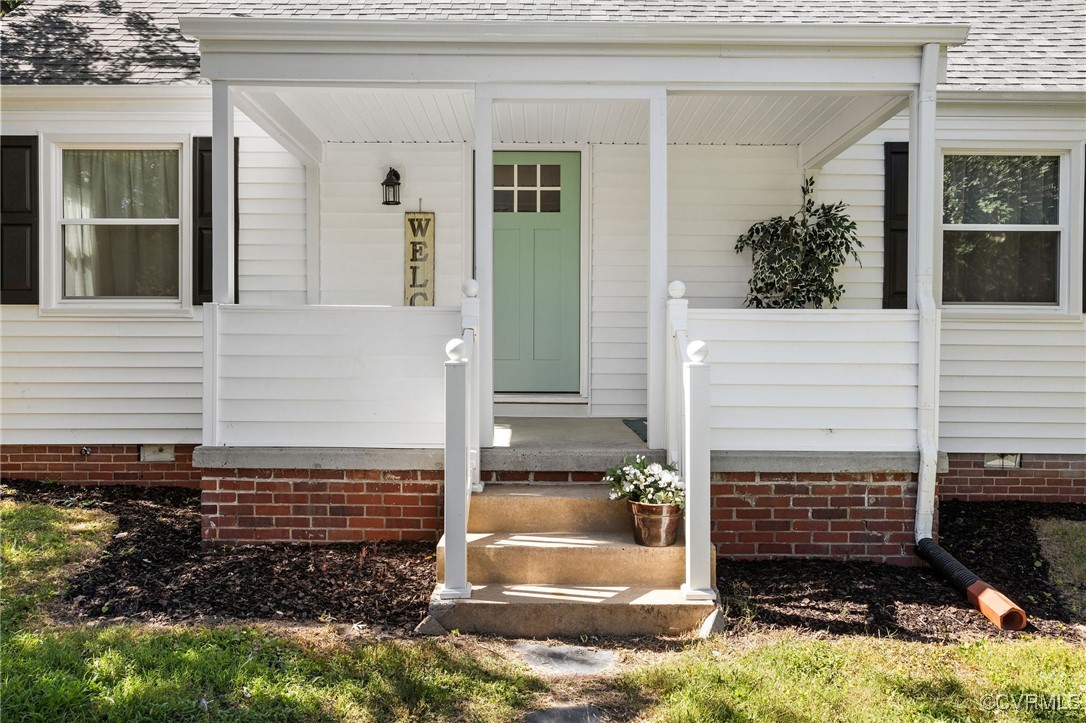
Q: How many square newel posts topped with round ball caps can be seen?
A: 4